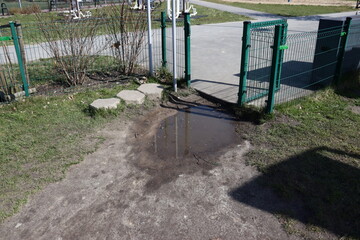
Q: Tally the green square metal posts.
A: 6